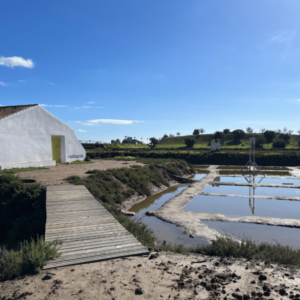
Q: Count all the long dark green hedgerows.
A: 1